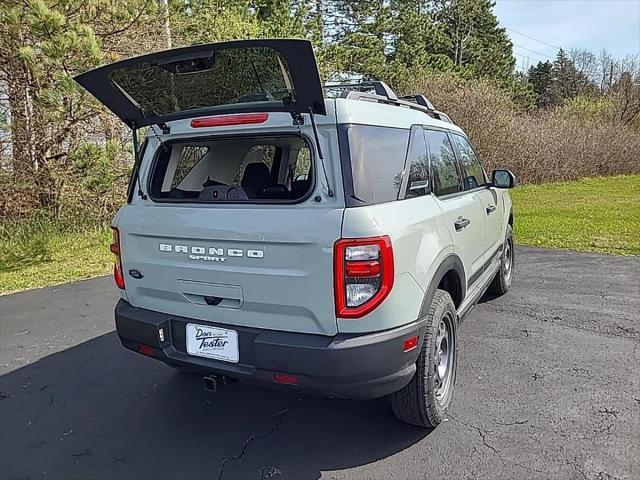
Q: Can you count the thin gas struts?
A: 2